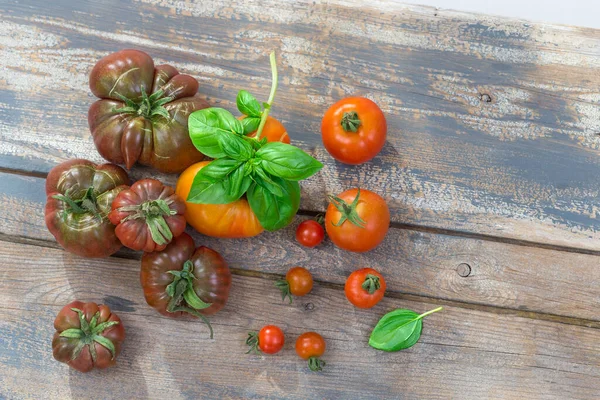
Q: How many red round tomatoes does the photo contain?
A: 7